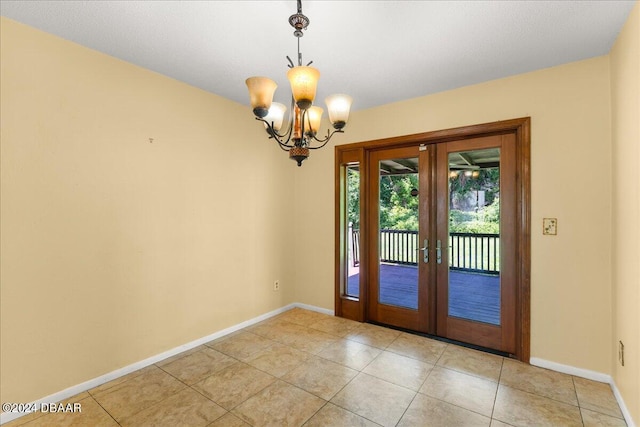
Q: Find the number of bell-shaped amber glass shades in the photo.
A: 5